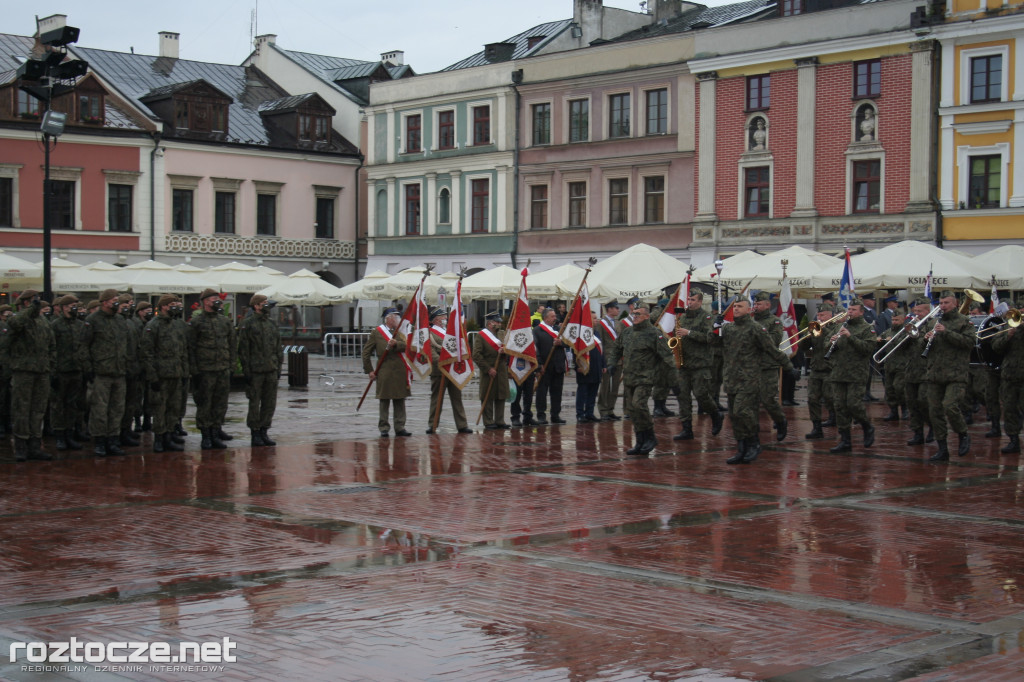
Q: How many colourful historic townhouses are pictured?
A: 6